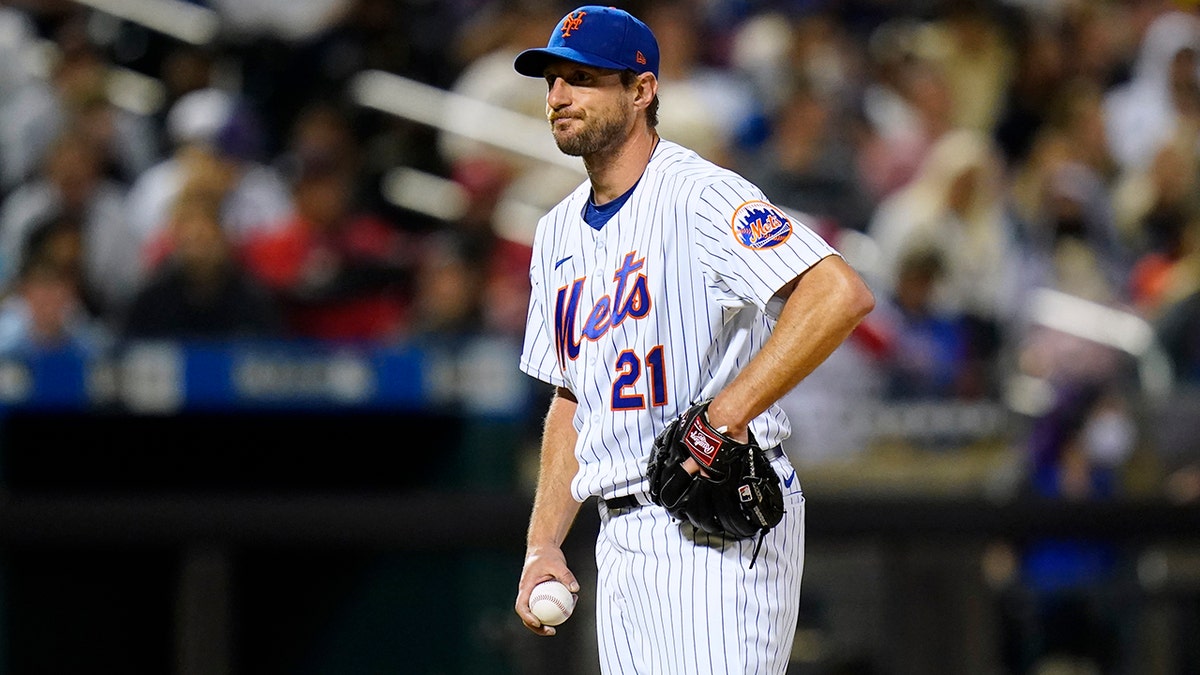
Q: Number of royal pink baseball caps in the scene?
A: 0